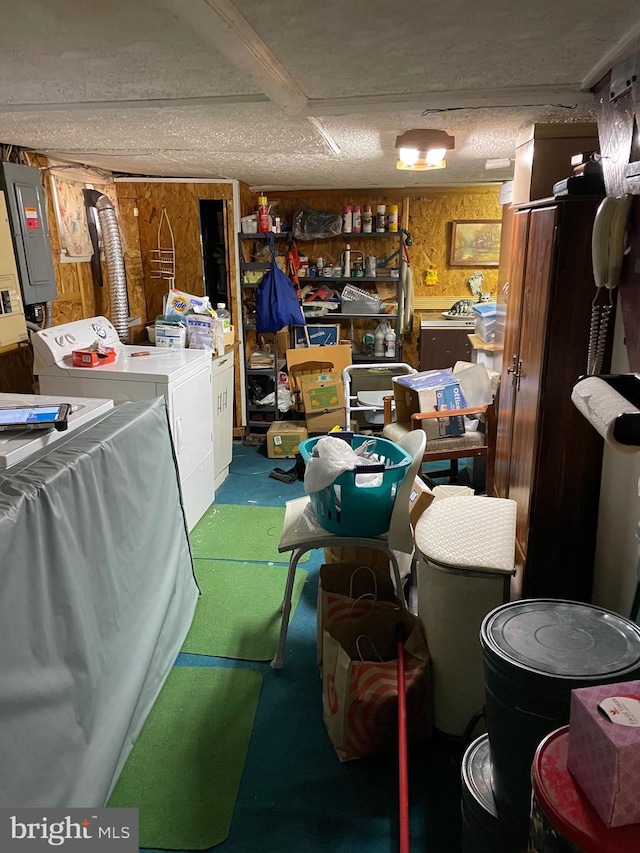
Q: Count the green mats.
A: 3